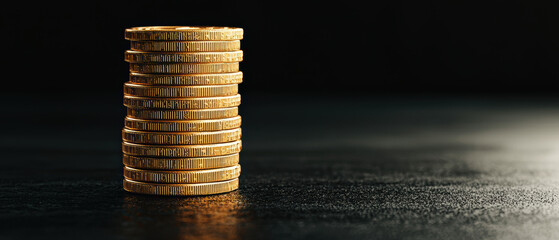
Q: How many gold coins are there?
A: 14